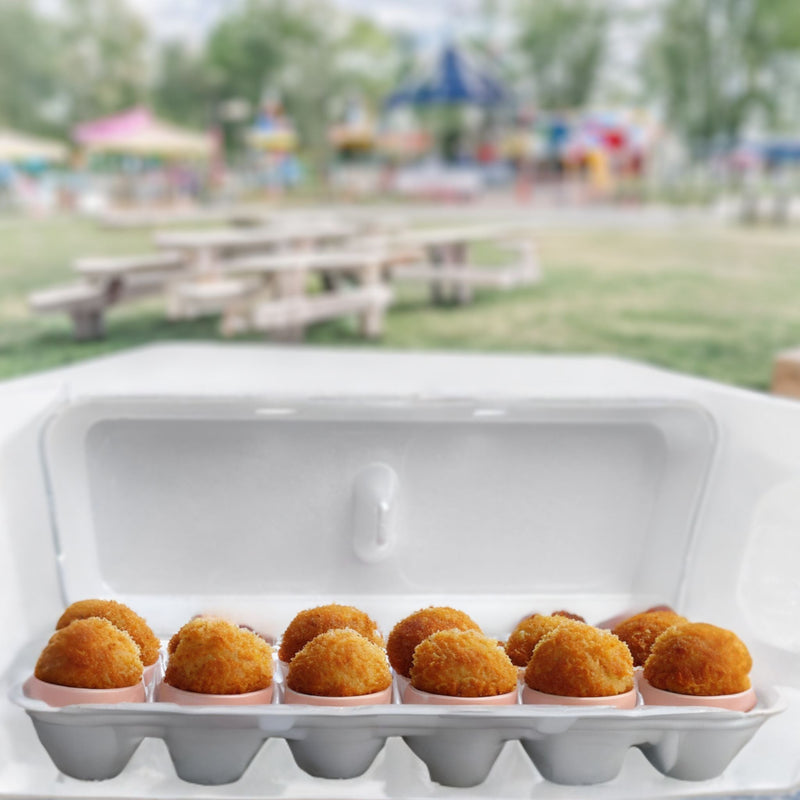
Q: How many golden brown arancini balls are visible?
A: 11